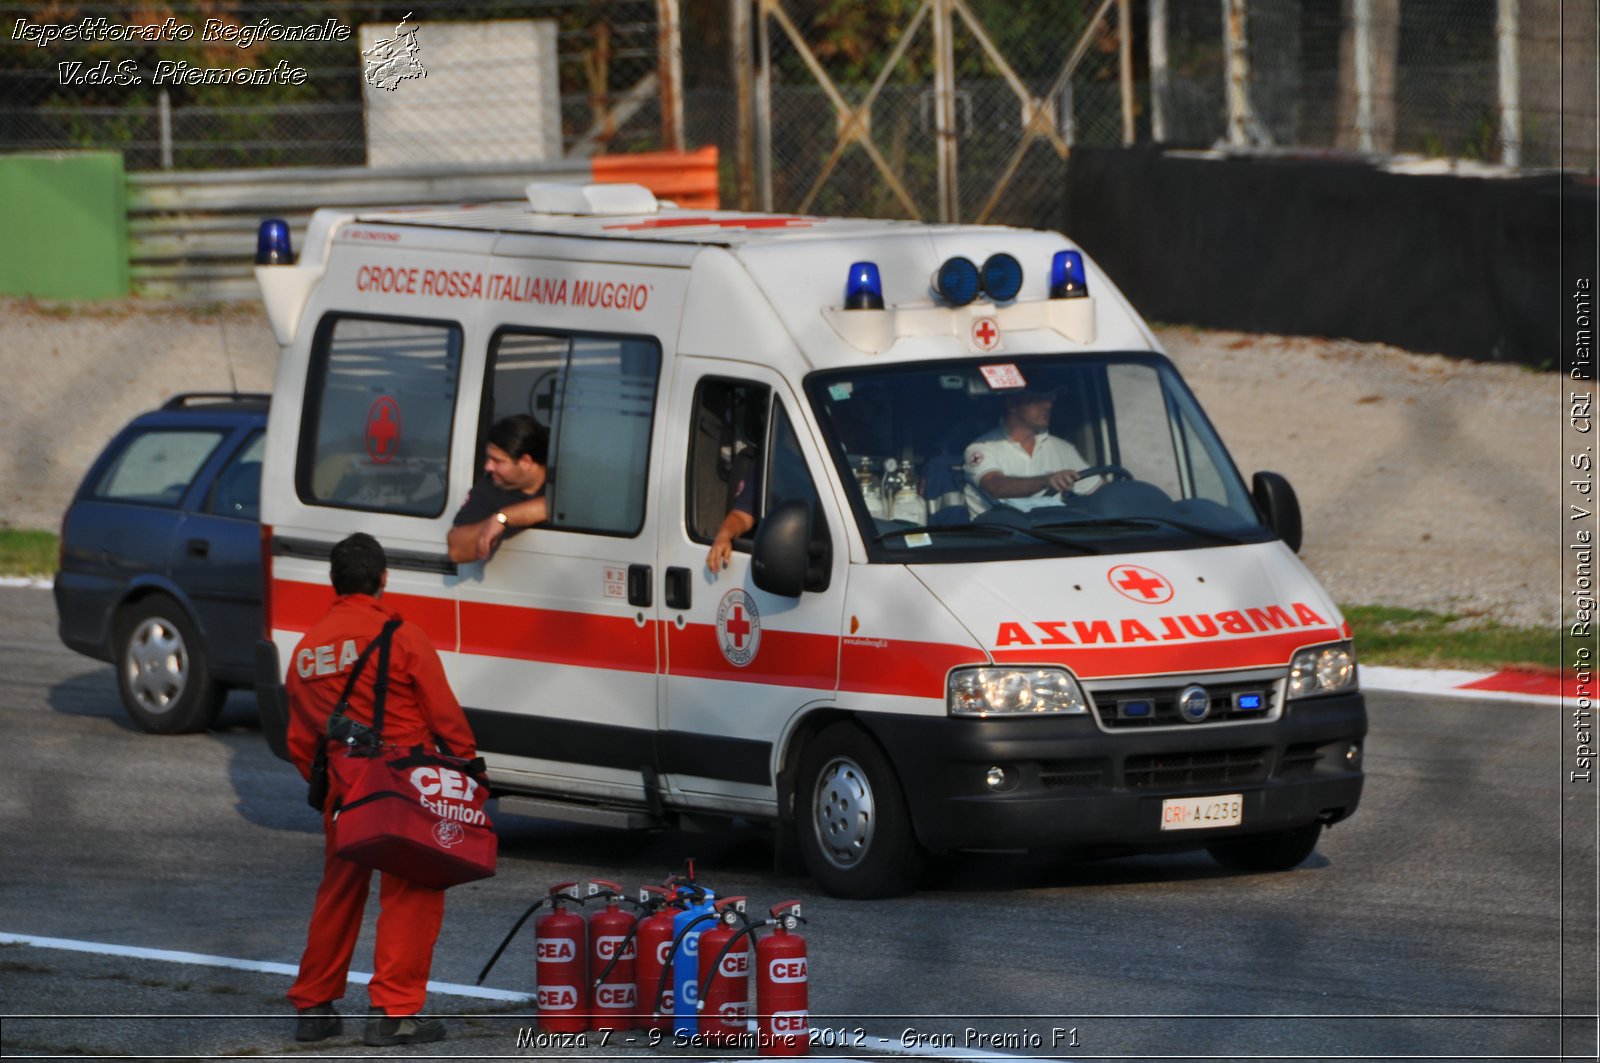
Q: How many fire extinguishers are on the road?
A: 6